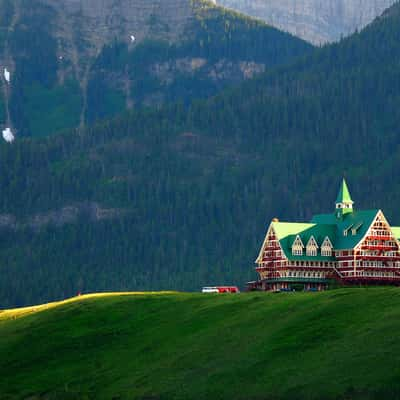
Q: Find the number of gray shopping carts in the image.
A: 0